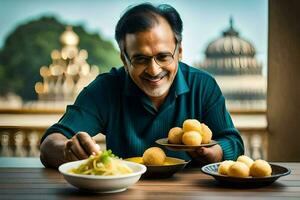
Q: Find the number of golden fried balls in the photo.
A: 9